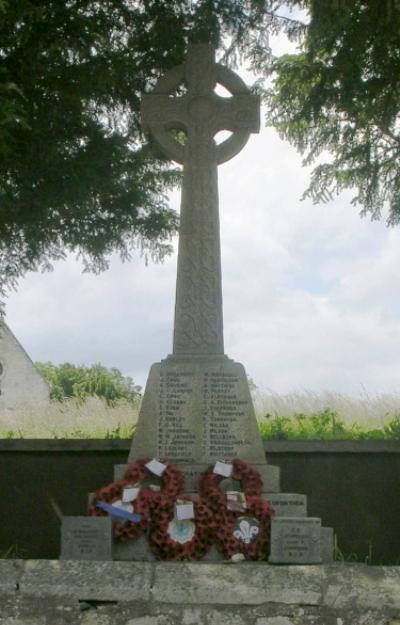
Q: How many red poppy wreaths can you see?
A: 5